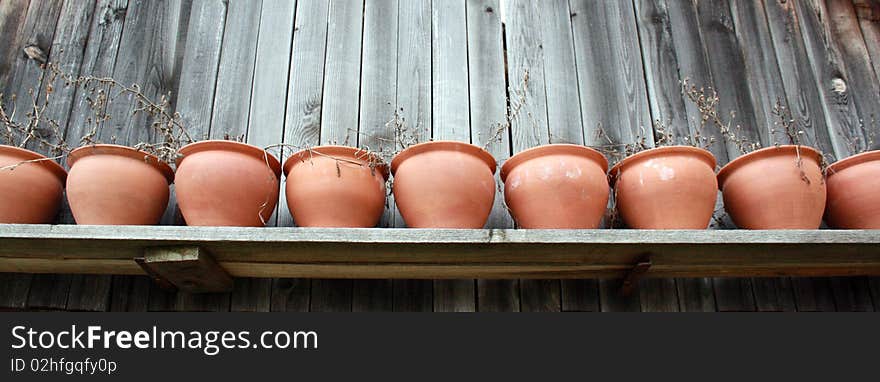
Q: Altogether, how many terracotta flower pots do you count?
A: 9